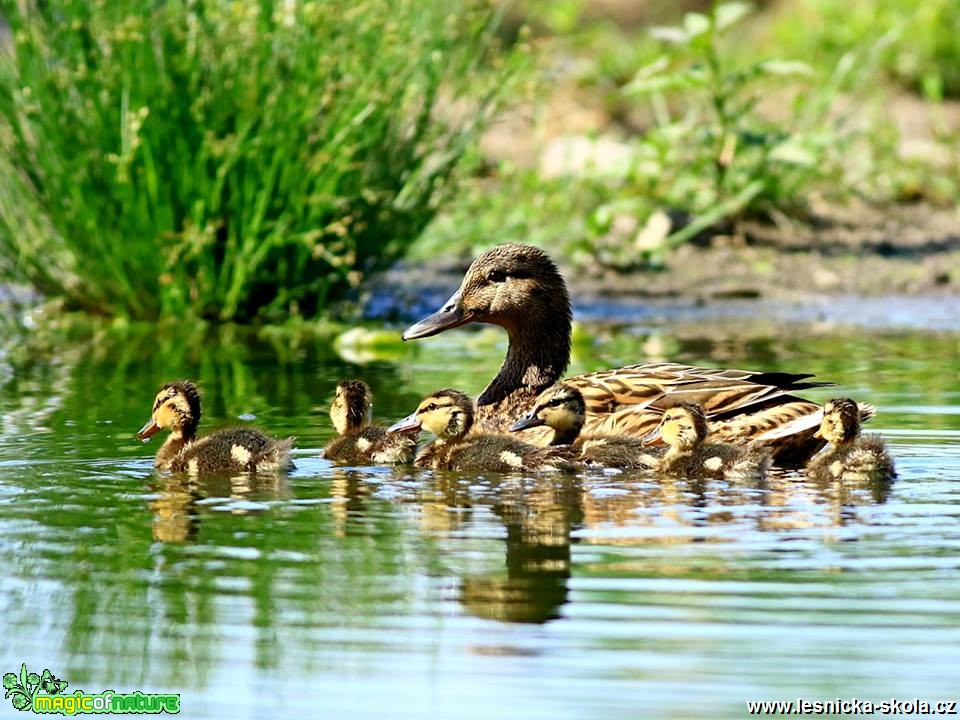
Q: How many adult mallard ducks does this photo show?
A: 1